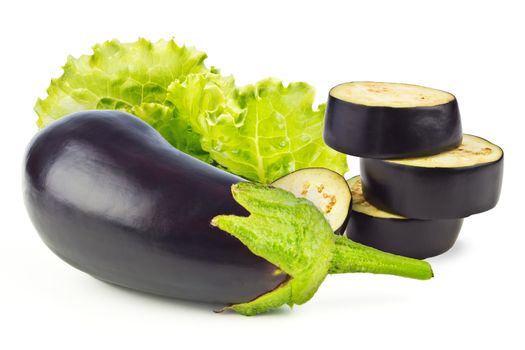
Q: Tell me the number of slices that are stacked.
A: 3